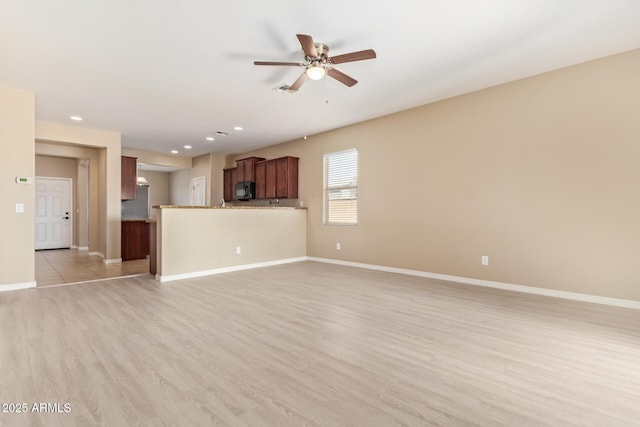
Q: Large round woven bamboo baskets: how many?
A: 0